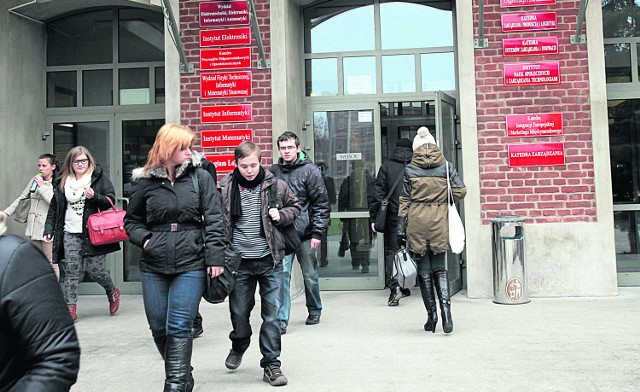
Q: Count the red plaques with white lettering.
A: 13